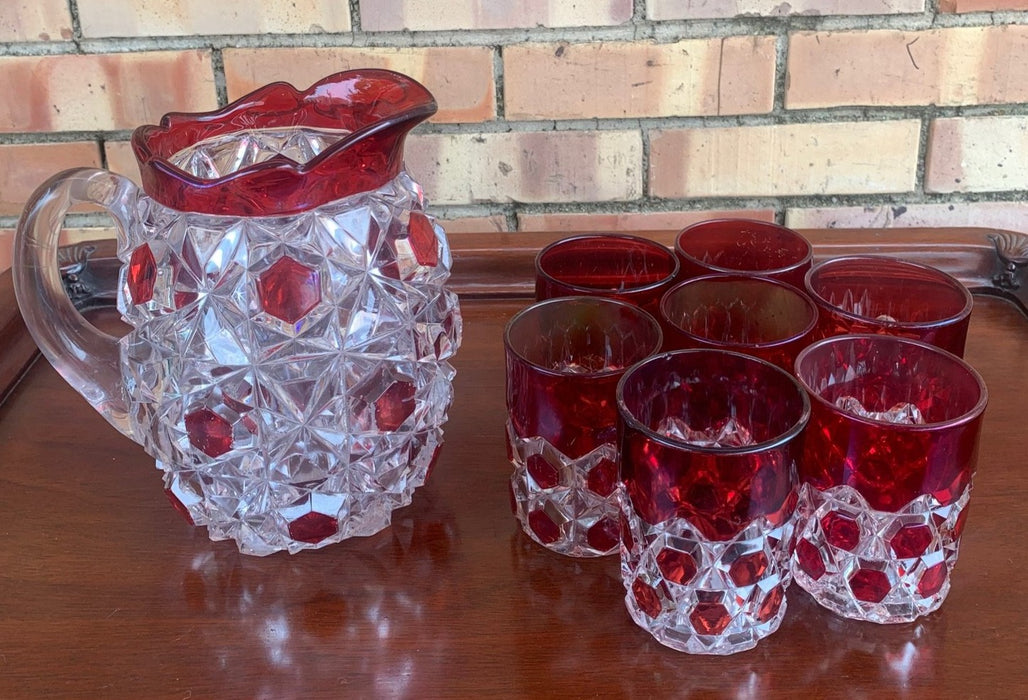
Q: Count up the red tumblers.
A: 7